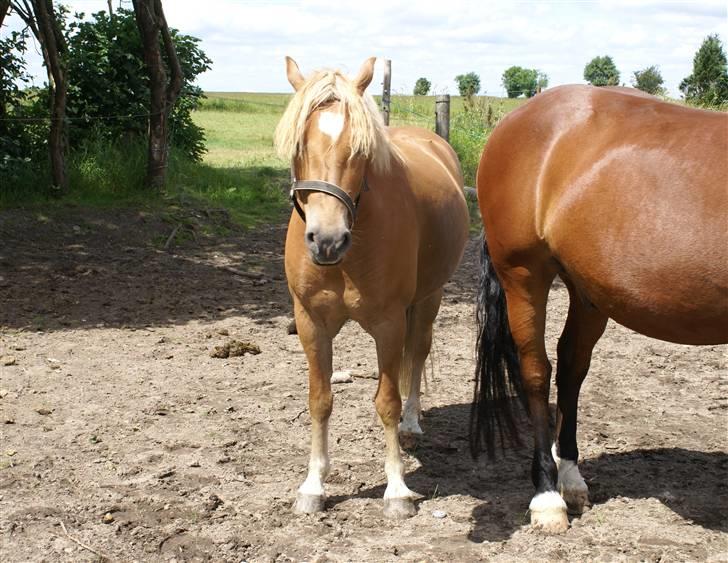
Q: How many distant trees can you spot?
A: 6